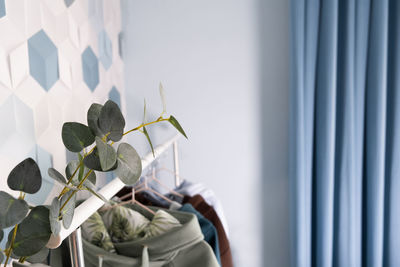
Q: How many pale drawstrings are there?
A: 2